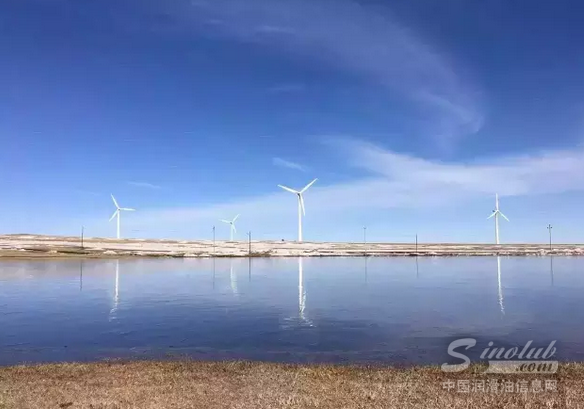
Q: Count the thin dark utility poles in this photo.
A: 6